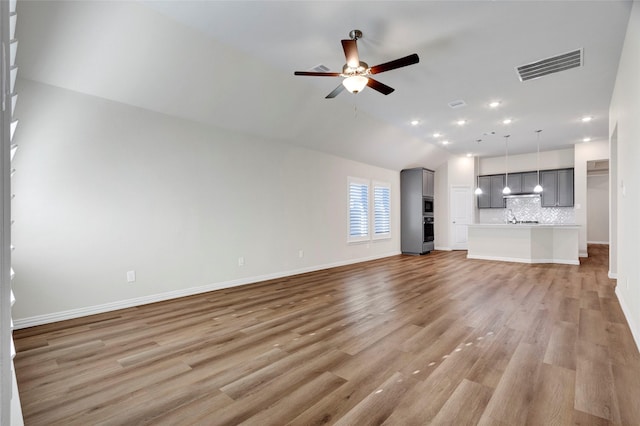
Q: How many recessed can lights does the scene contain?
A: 9